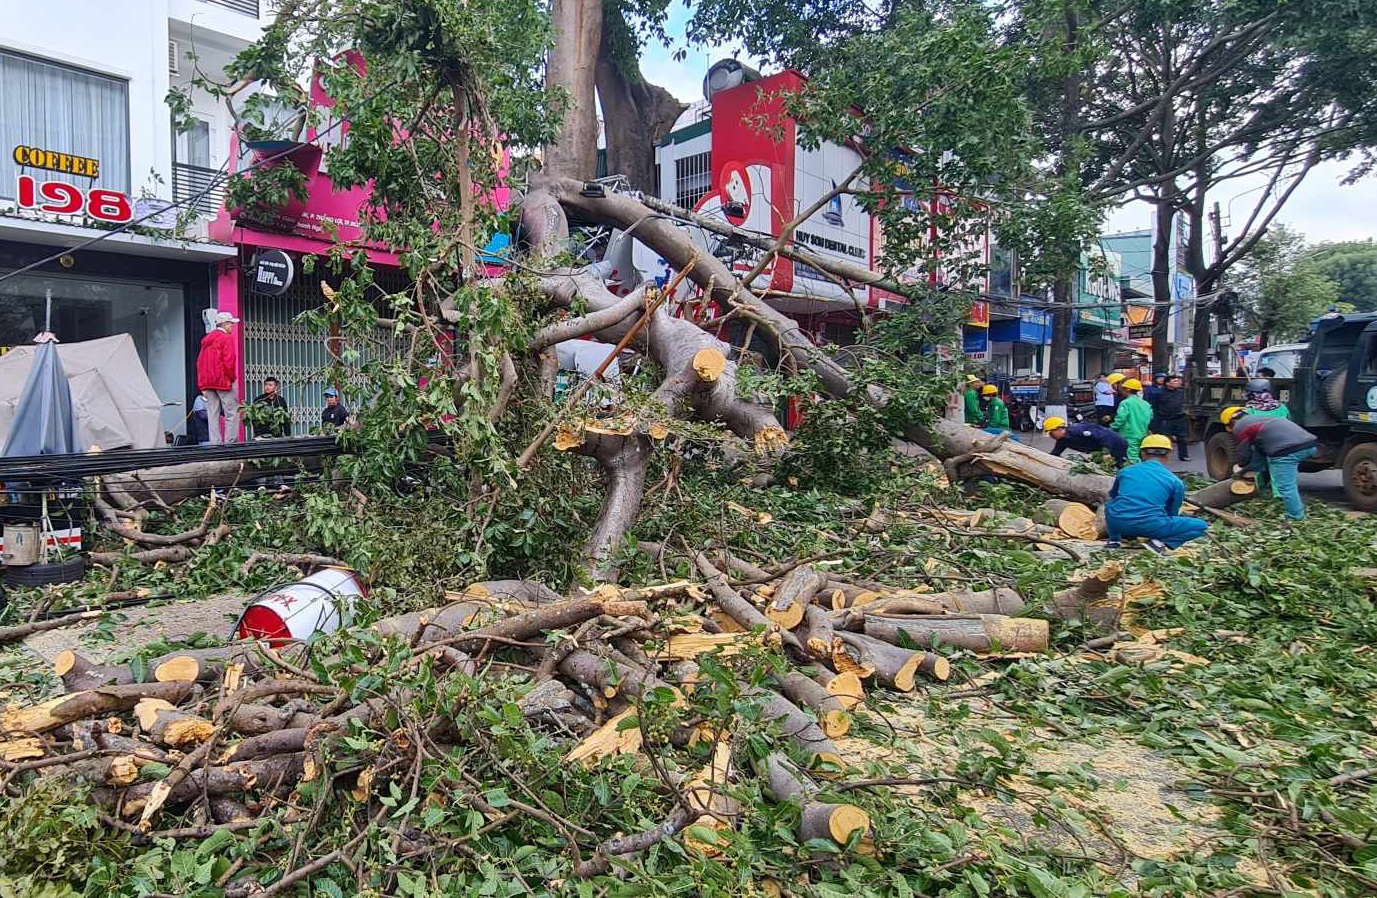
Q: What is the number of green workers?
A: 4